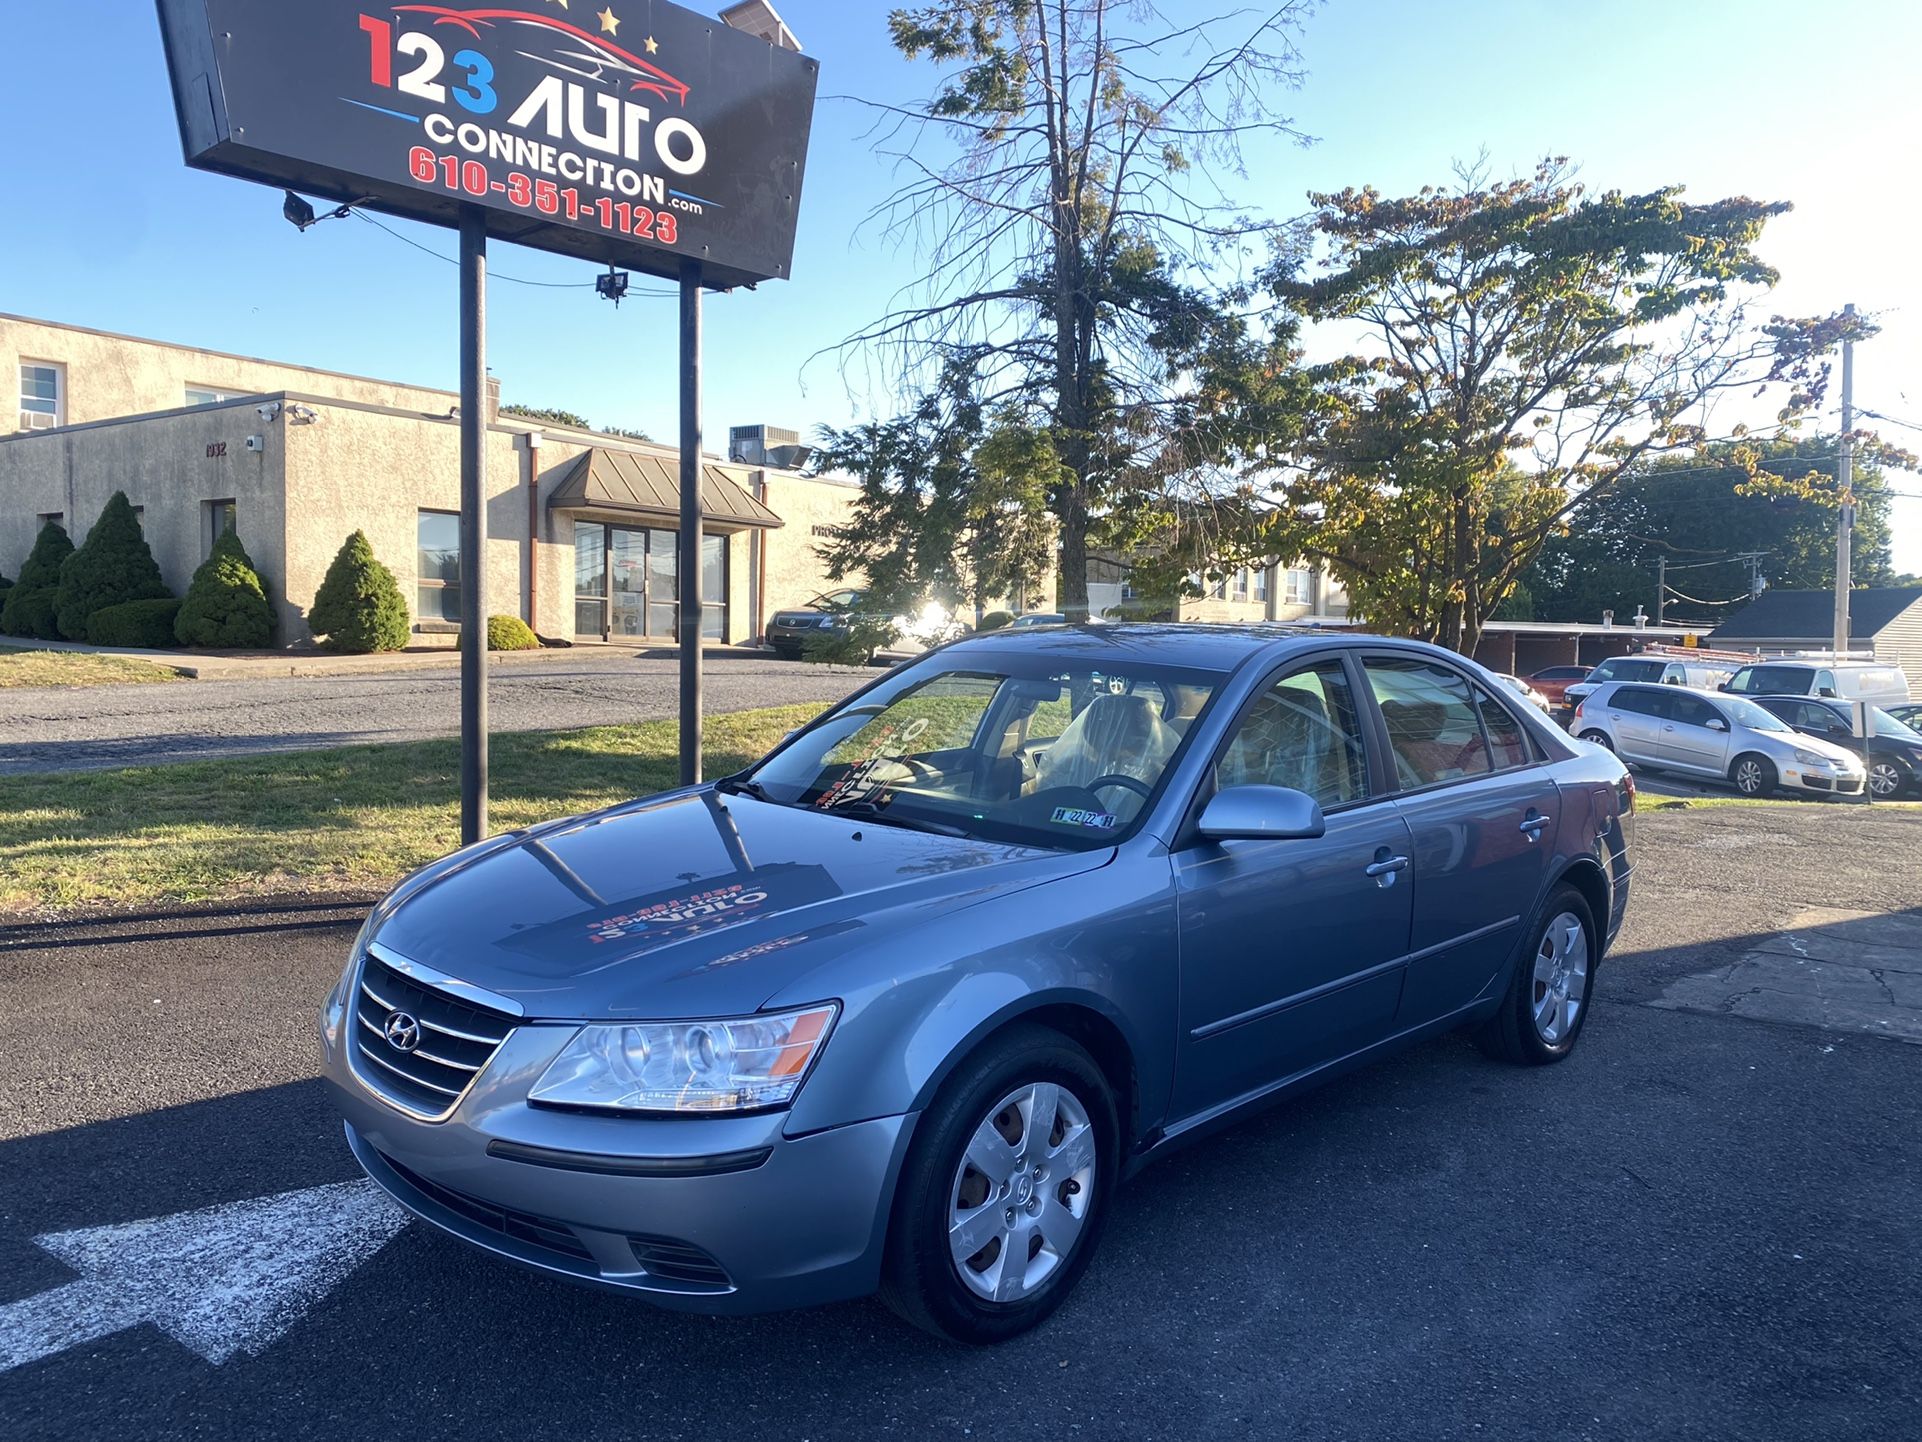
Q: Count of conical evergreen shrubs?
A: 4